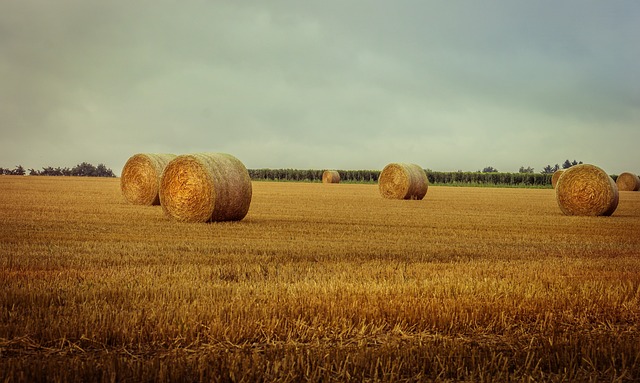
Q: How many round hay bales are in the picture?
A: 7